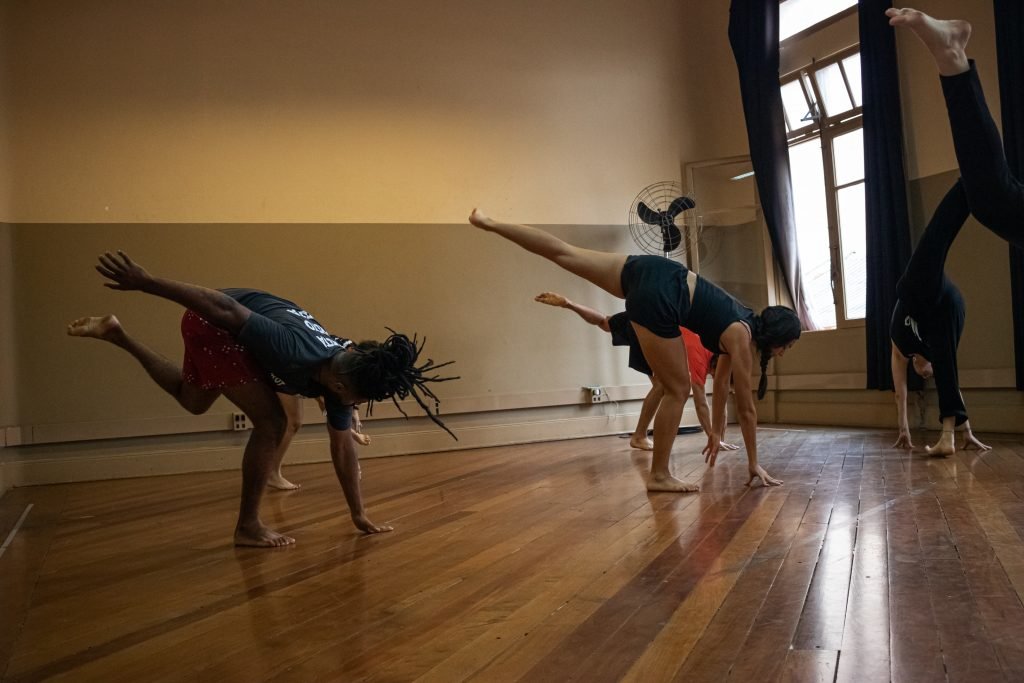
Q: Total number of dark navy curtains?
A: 3